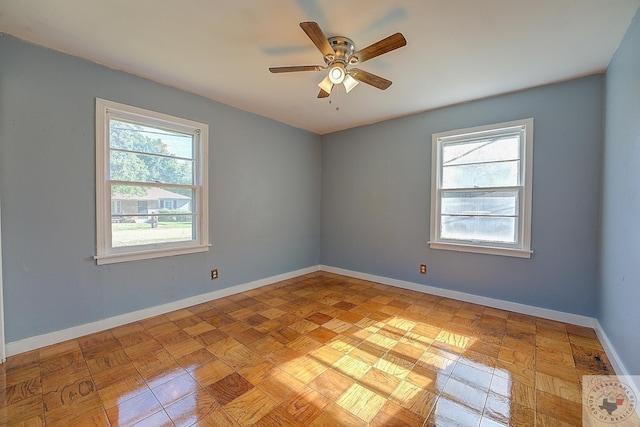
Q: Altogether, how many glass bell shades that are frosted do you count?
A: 3